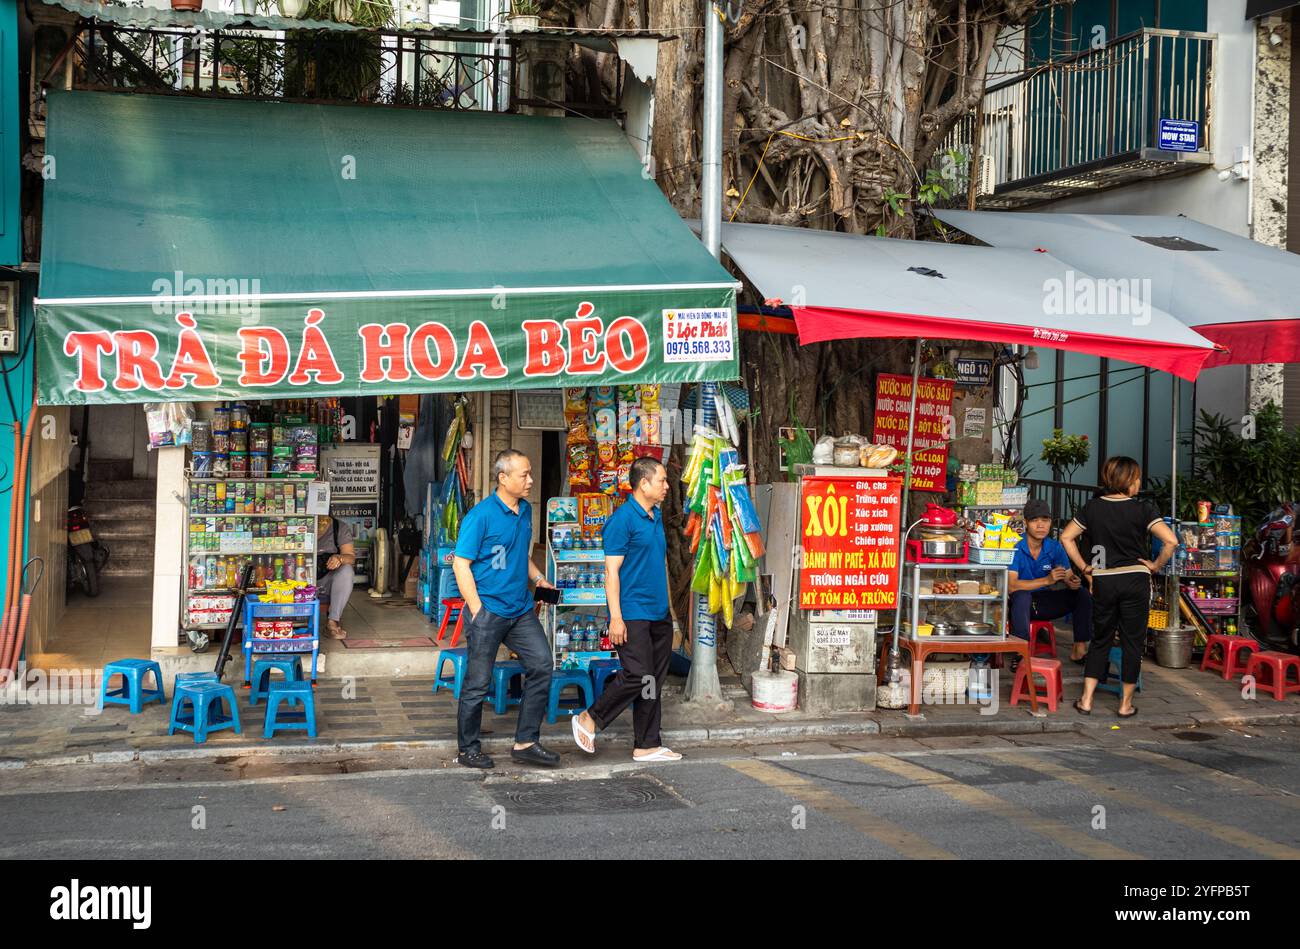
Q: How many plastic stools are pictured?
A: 15